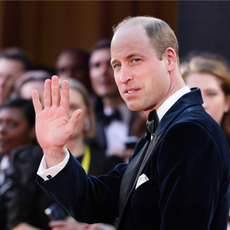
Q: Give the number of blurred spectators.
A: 7